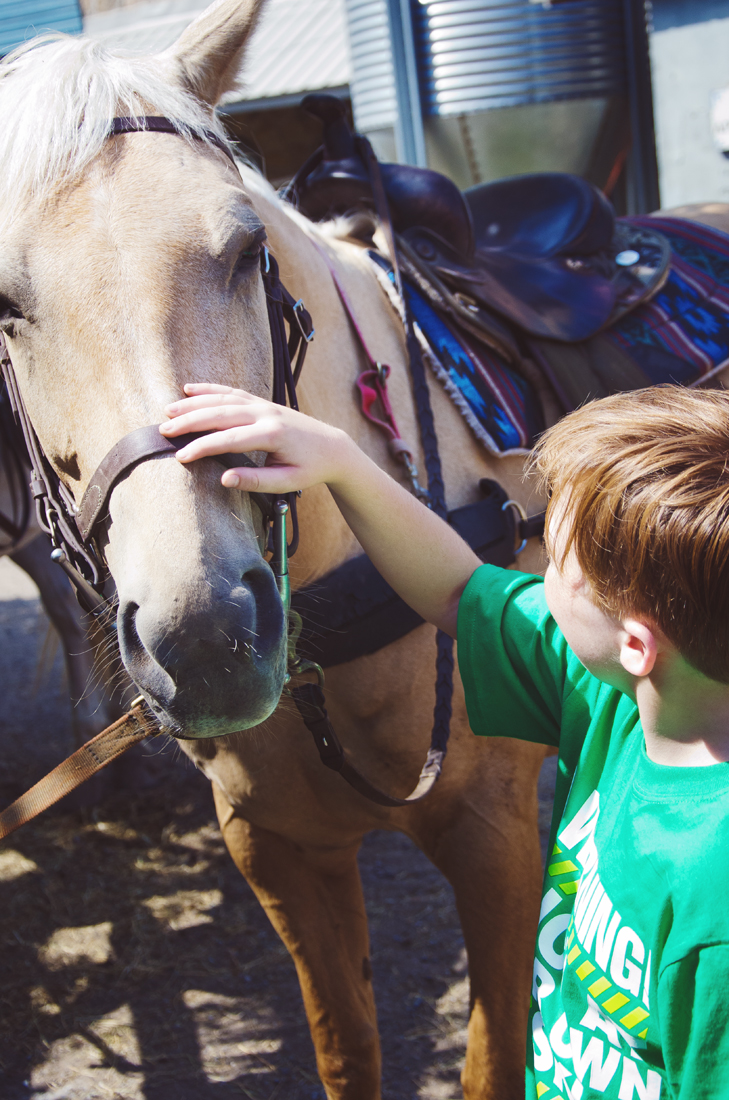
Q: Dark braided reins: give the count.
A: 1